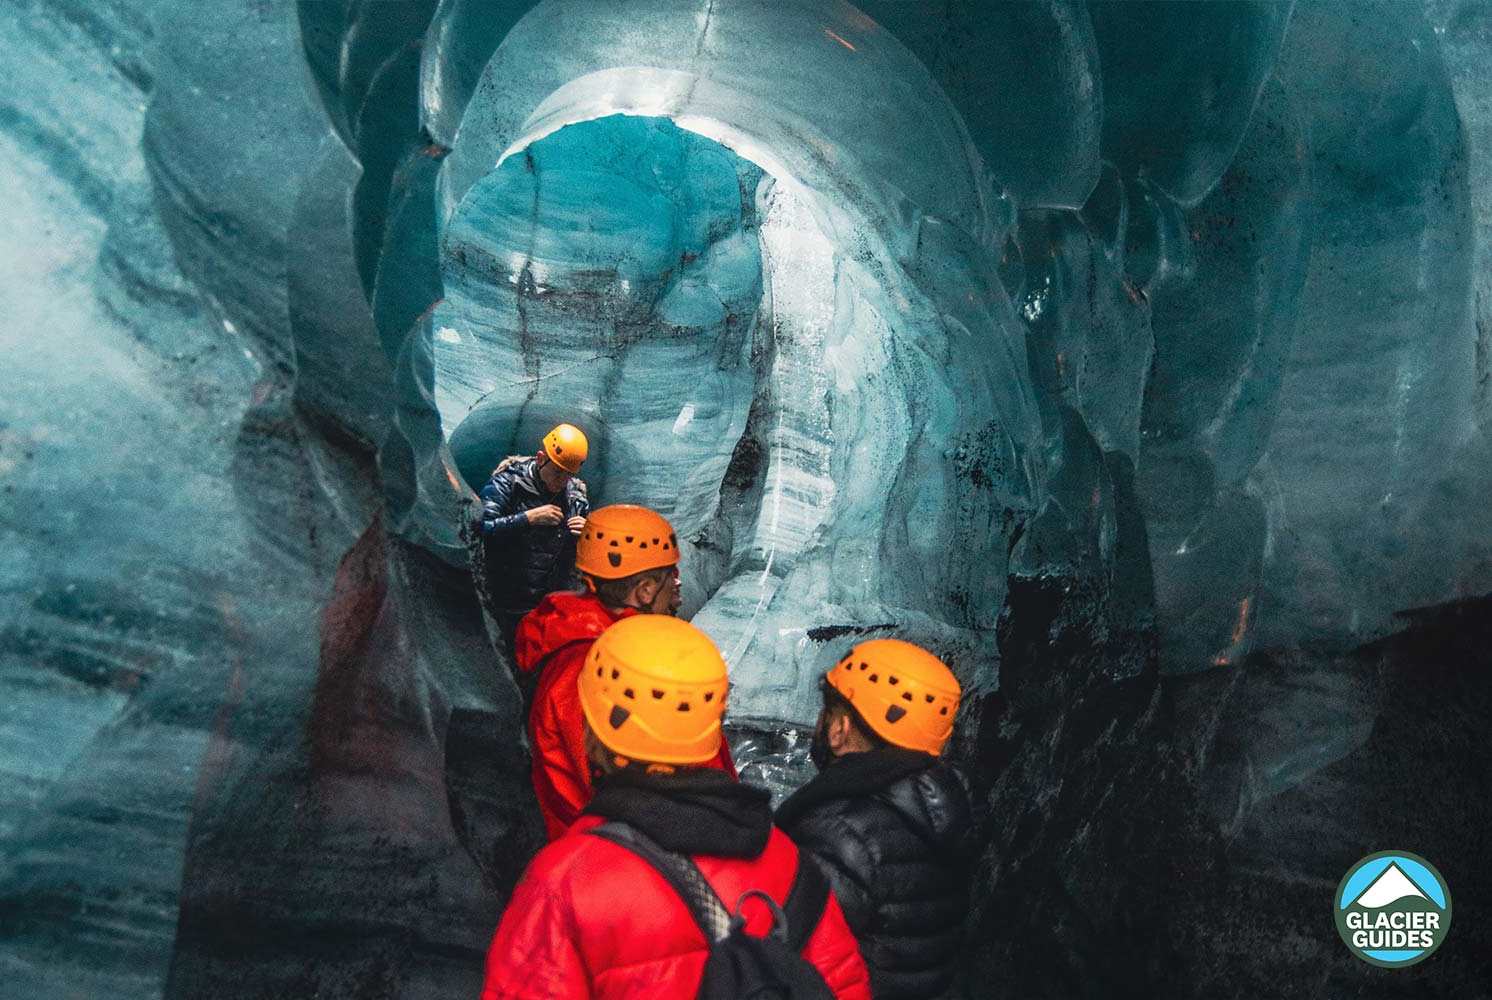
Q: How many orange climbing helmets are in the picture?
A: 4